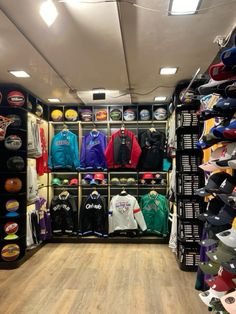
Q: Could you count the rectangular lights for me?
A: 5